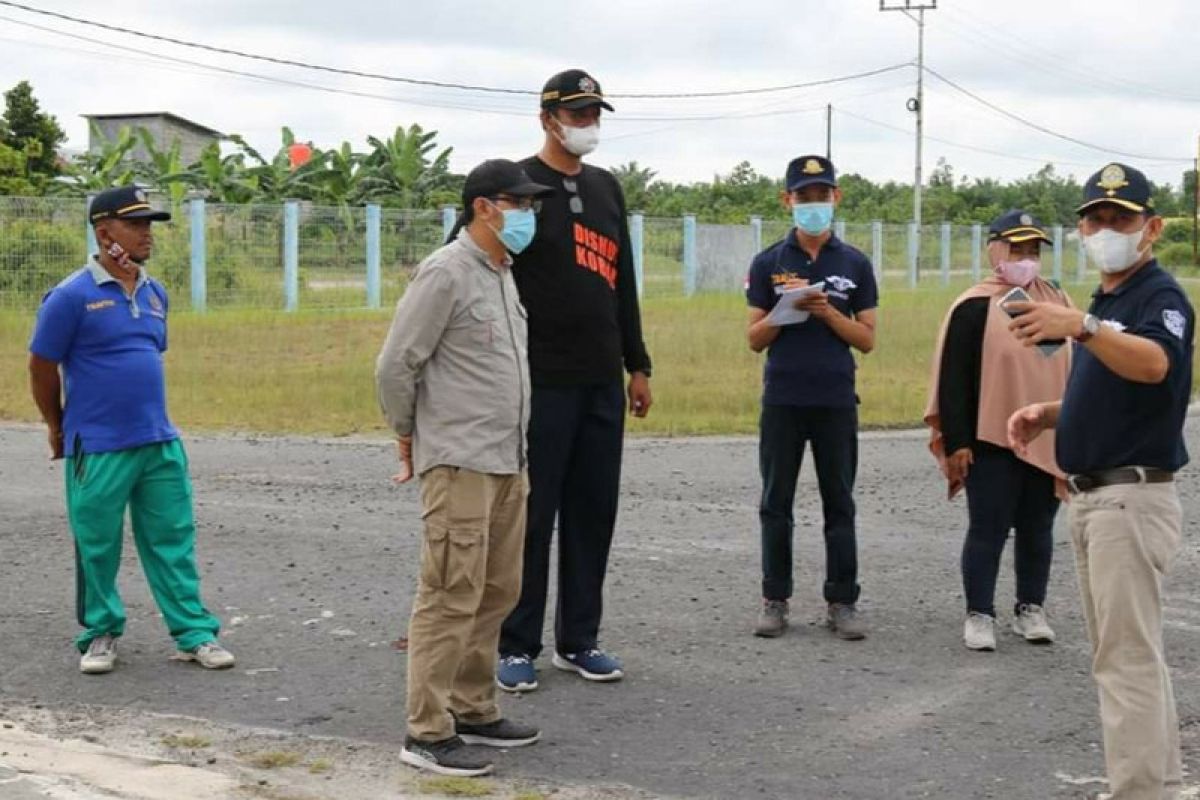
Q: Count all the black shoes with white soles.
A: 2